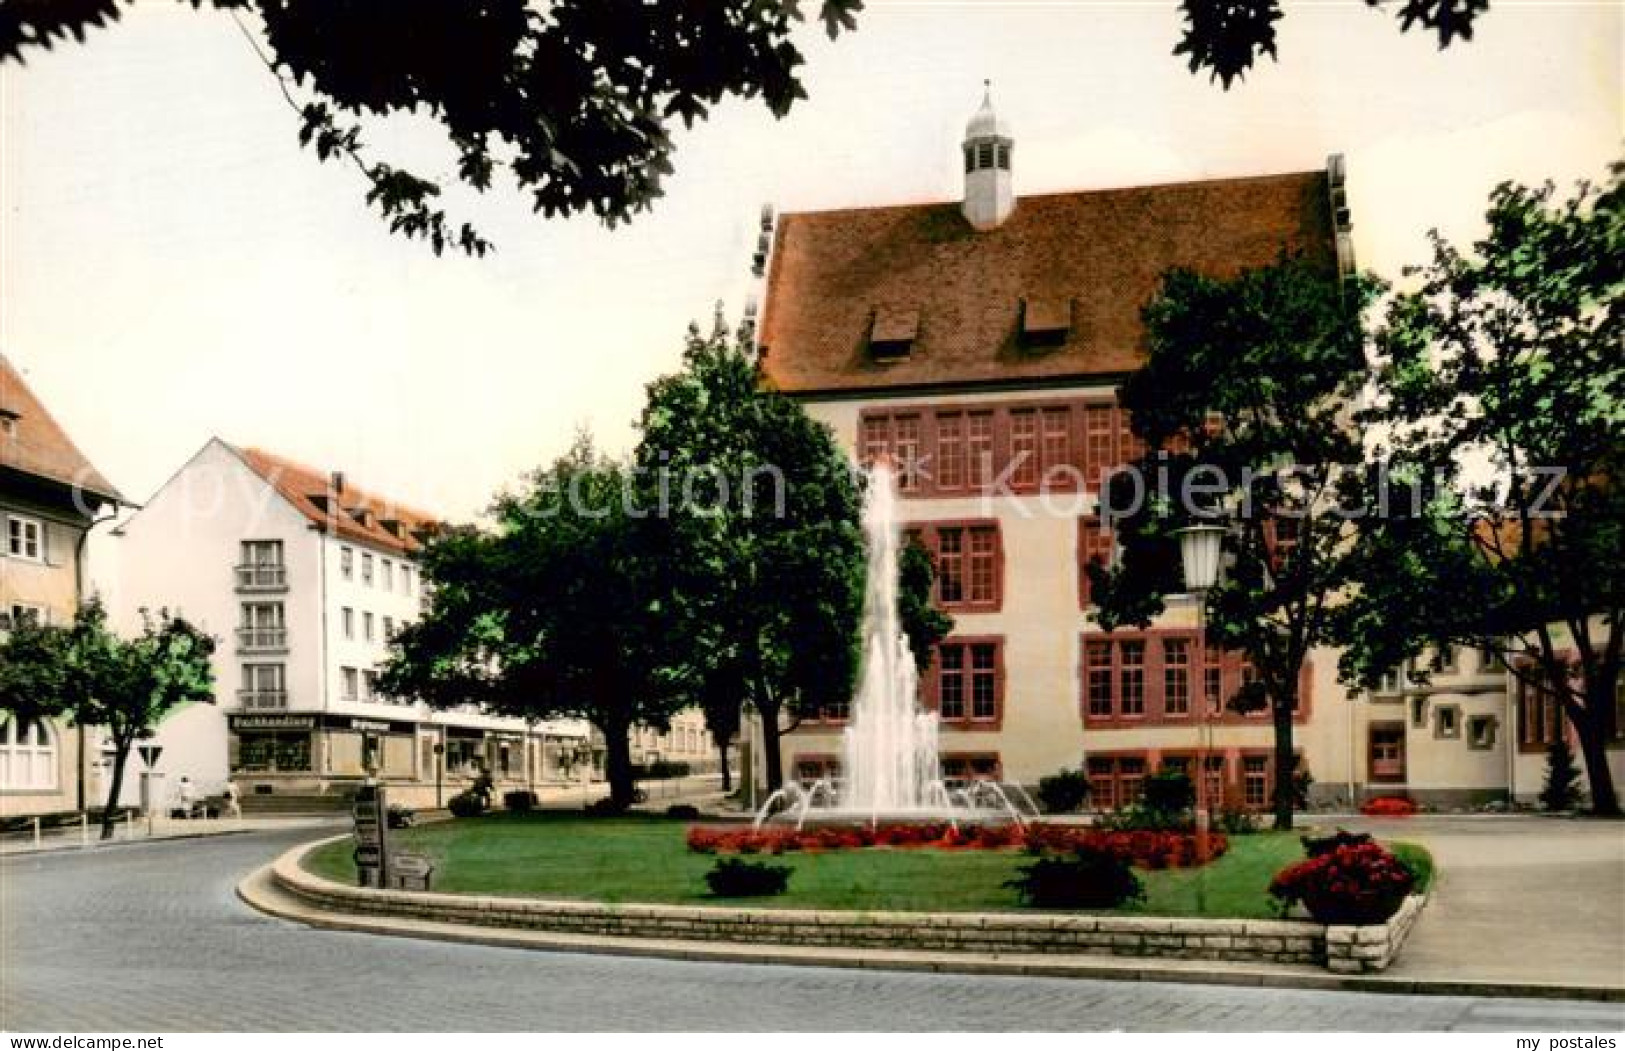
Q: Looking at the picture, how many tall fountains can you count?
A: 1